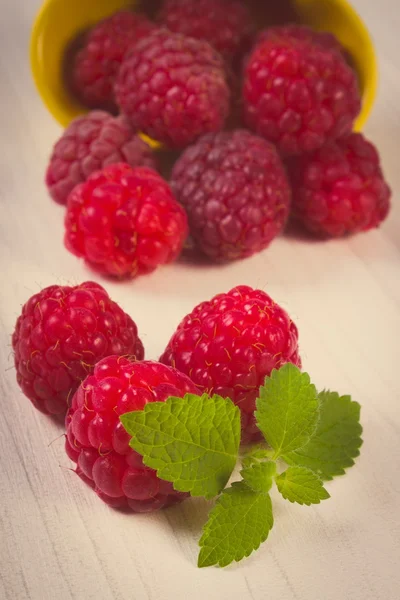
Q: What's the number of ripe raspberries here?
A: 11